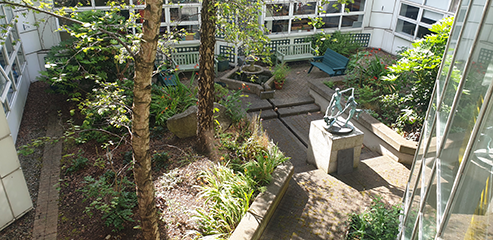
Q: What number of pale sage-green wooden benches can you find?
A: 2